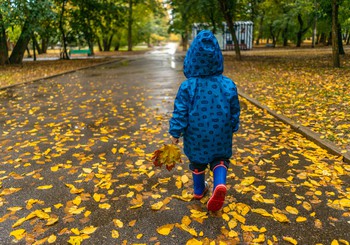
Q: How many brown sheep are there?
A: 0